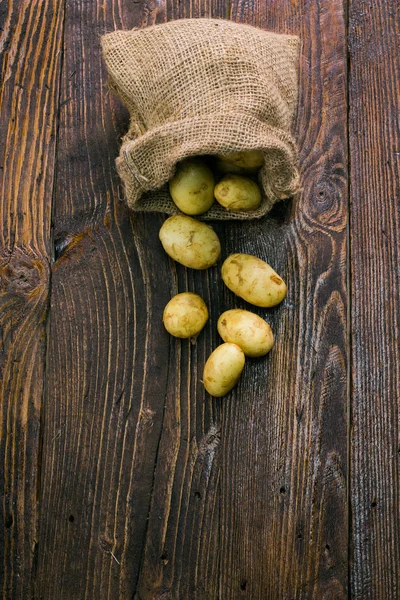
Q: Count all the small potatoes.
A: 8